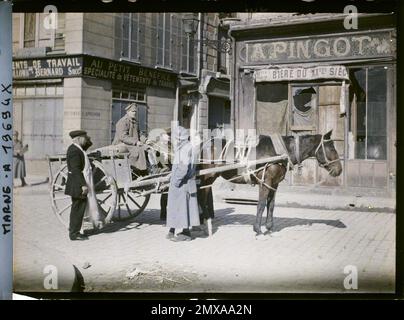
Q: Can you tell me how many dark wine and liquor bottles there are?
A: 0